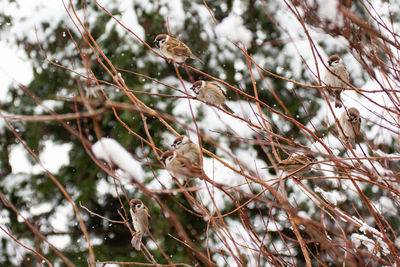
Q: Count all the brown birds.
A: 8